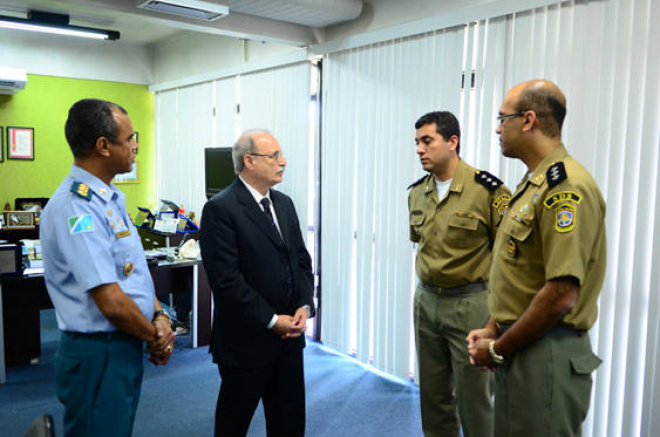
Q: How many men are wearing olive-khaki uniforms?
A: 2